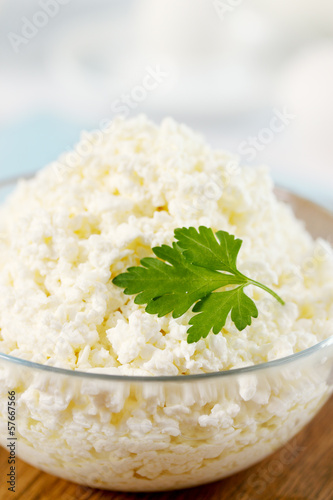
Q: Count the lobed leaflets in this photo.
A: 3